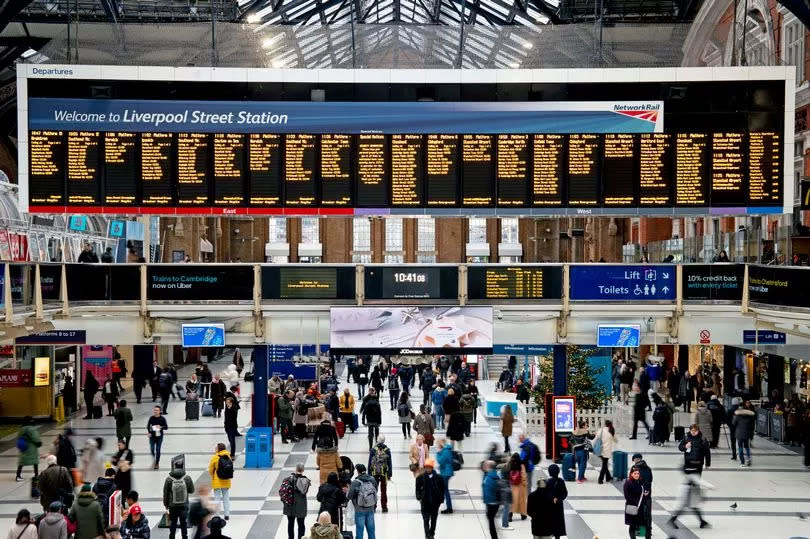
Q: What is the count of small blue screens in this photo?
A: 2